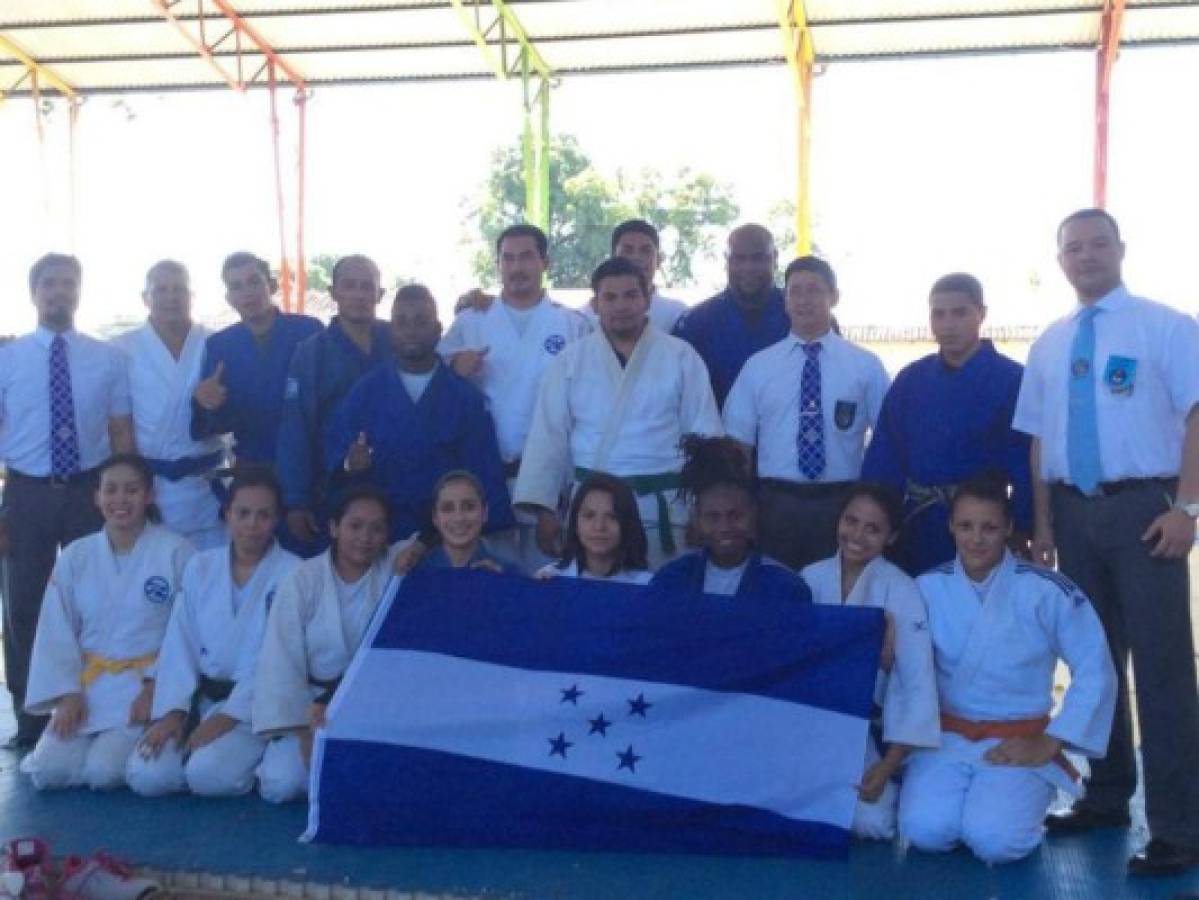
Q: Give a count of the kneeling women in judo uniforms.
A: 8